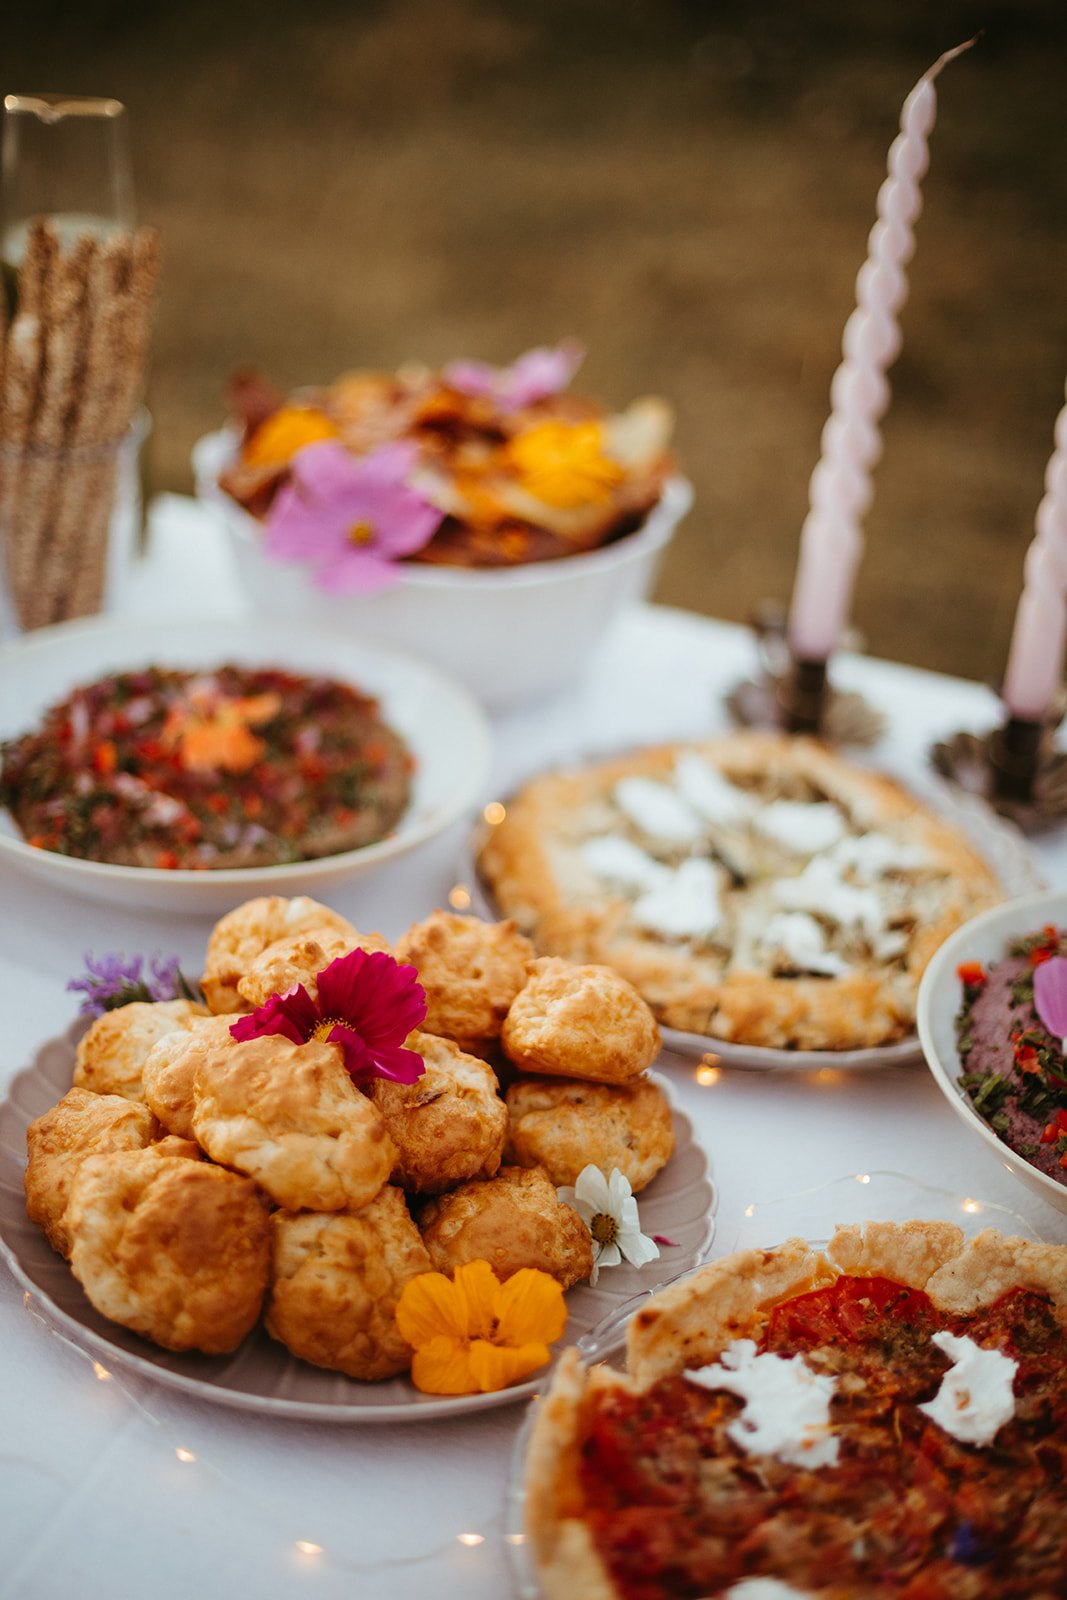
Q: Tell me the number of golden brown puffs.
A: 13